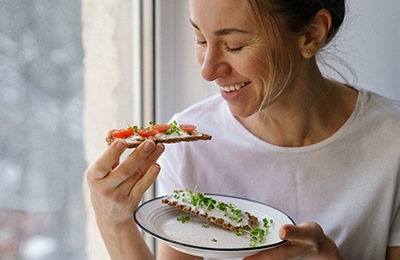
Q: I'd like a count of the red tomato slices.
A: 4